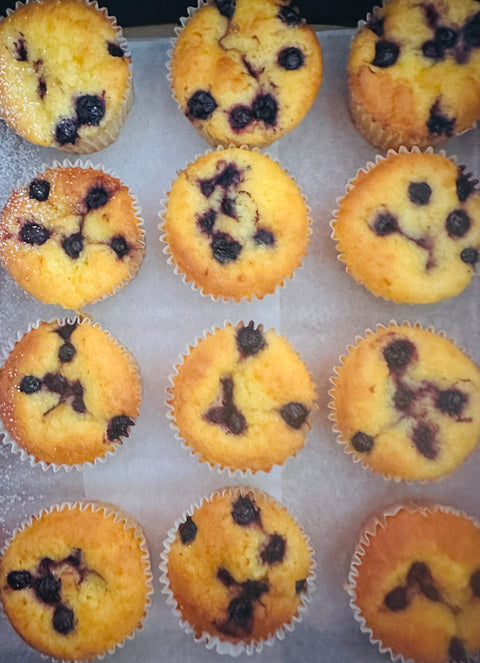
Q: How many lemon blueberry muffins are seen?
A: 12